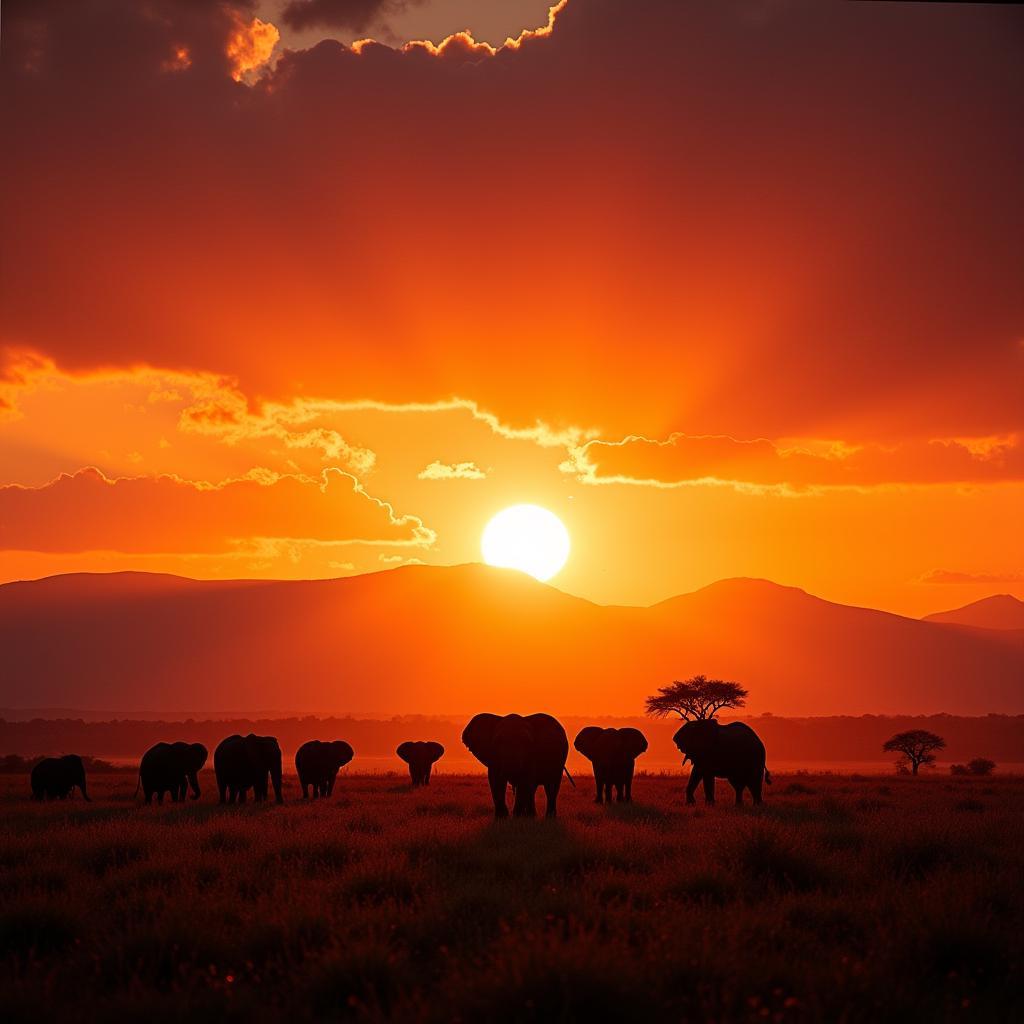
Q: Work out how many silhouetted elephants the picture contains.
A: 8